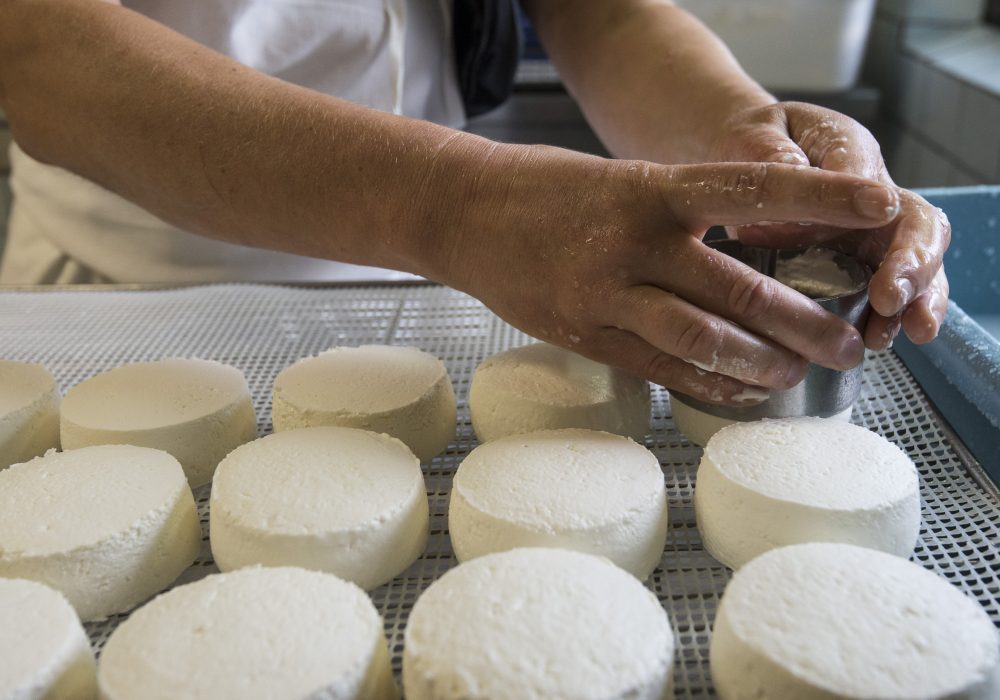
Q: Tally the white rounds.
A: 13